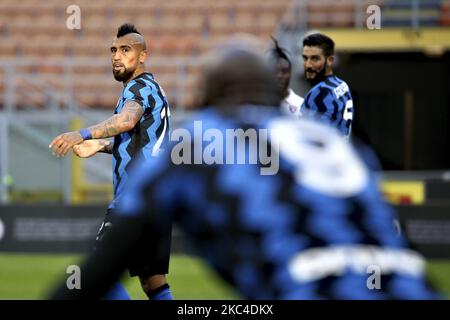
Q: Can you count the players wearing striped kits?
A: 3